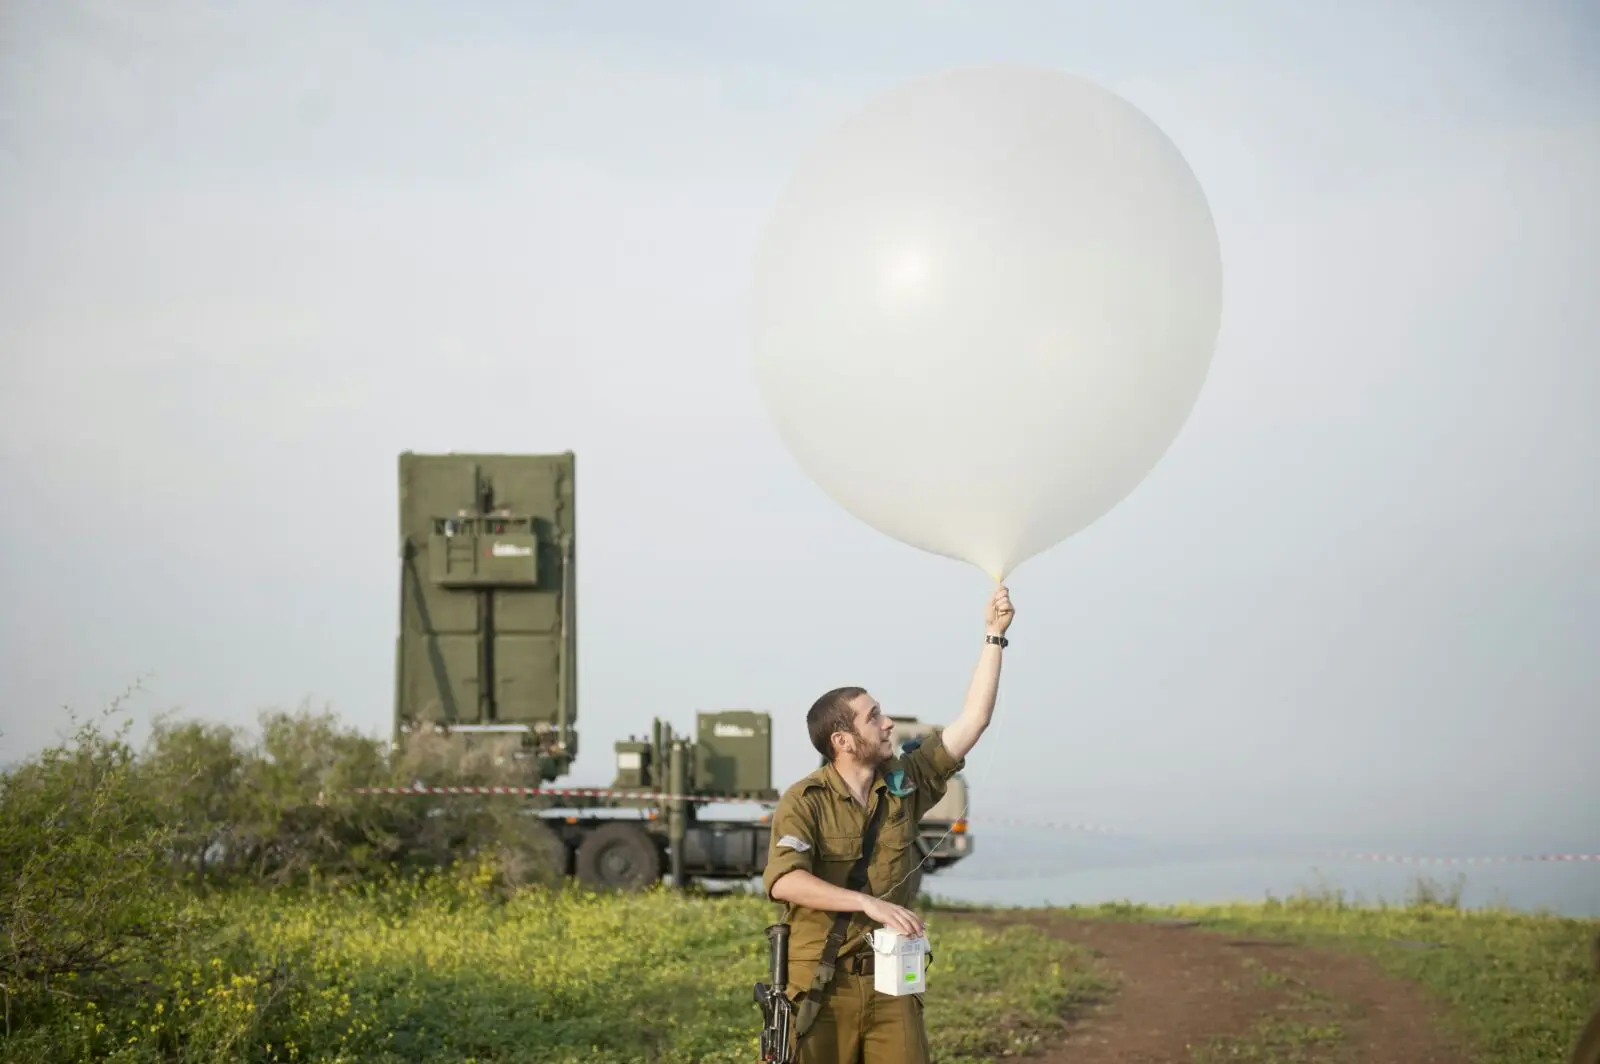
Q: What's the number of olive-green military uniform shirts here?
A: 1